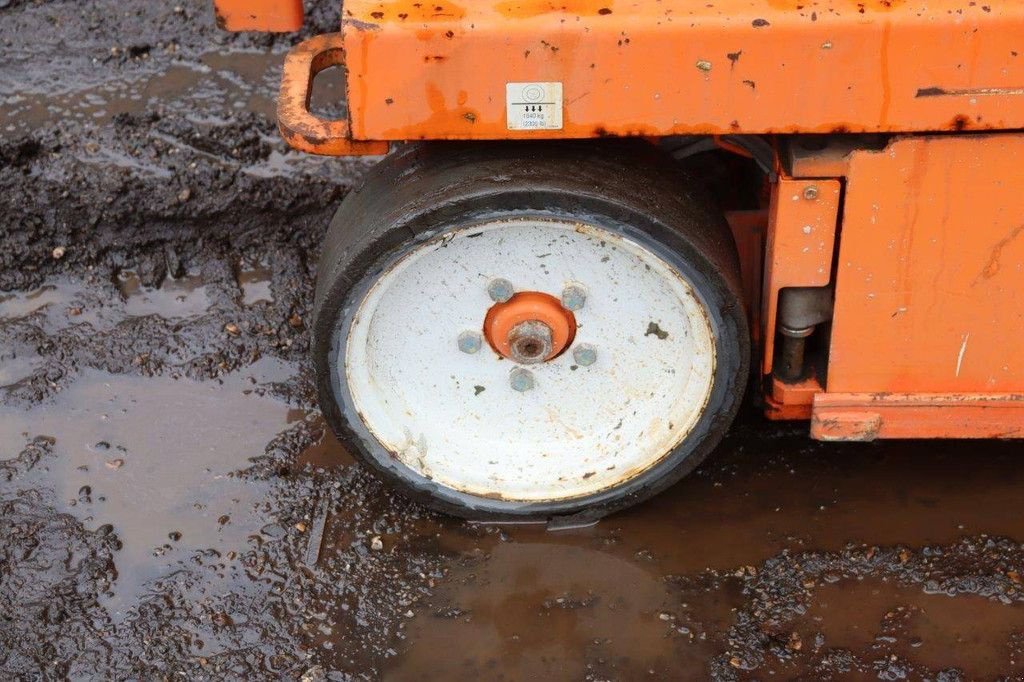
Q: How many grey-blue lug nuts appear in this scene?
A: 5